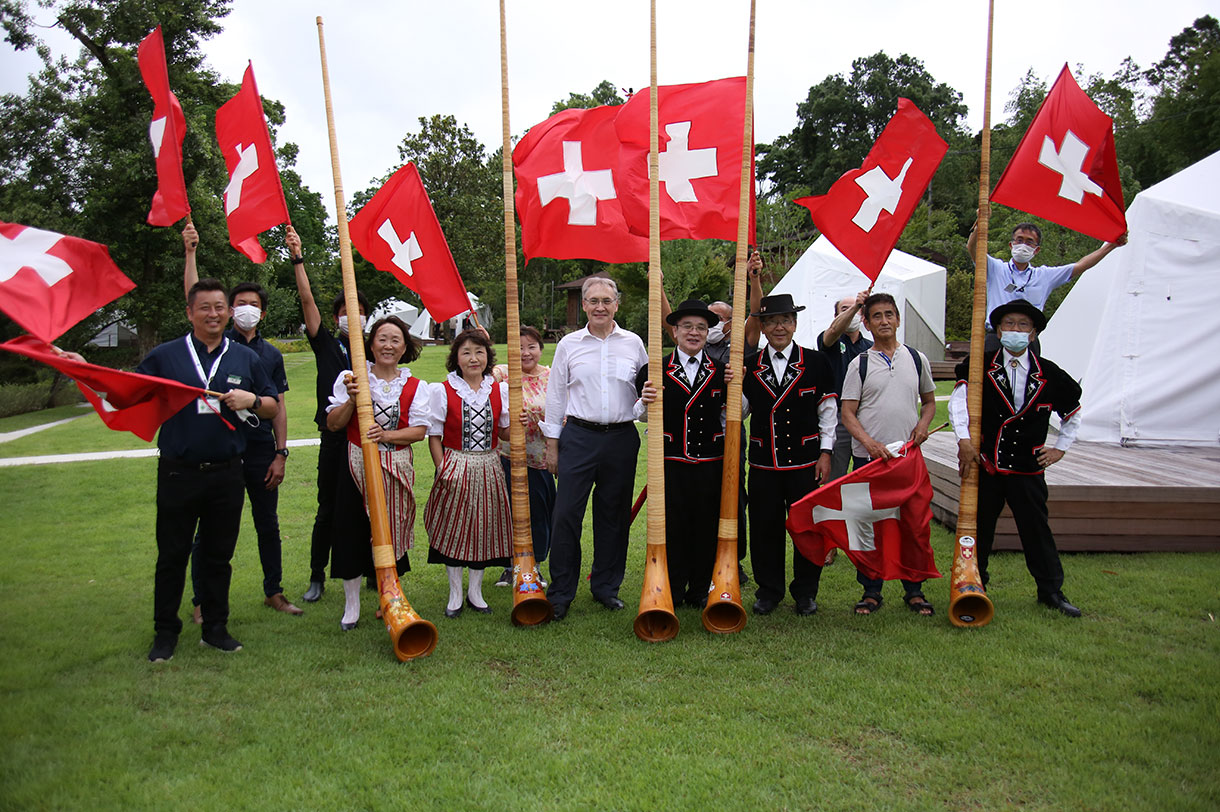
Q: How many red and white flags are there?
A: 10